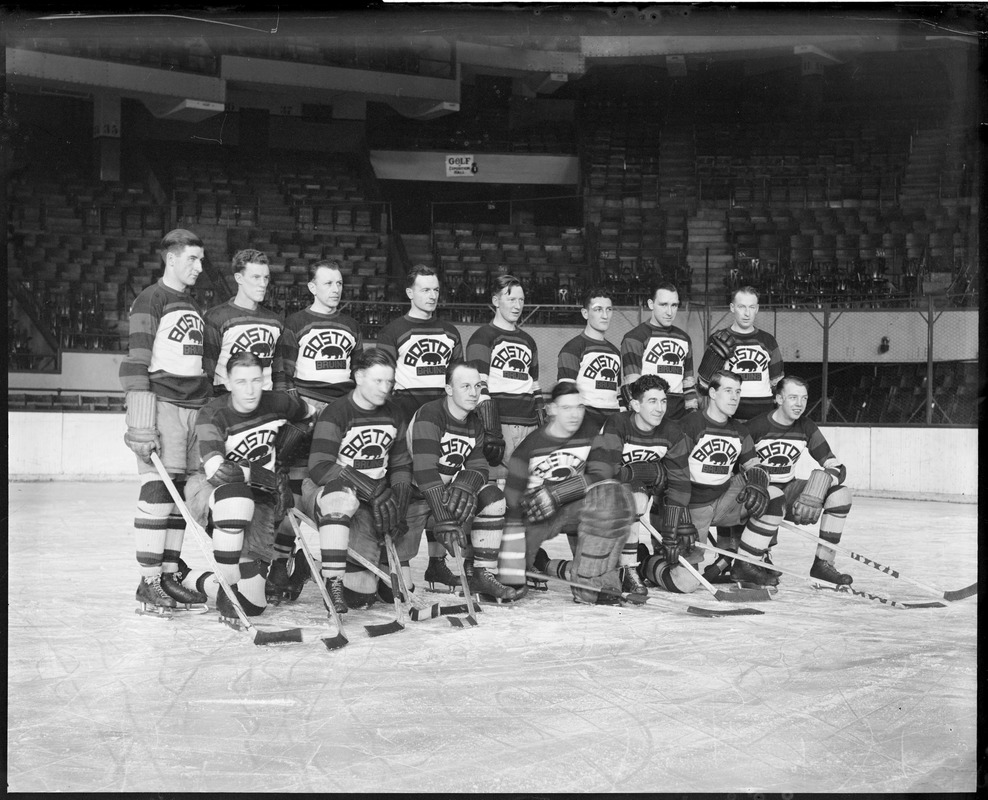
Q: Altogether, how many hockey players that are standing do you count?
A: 8